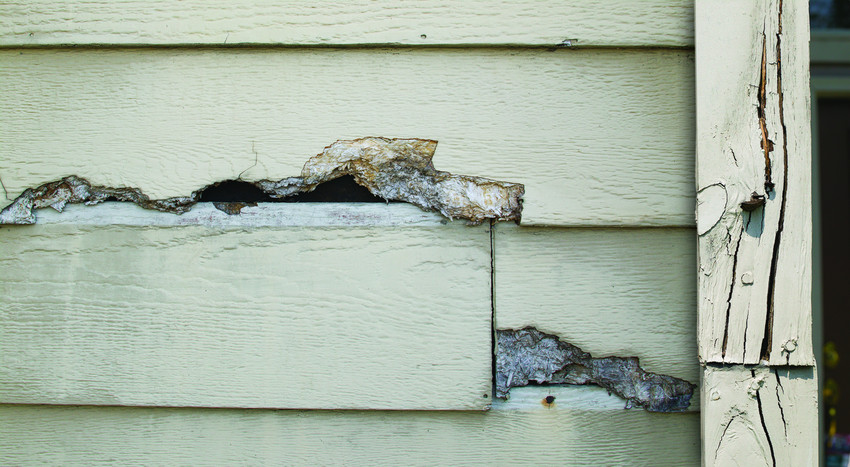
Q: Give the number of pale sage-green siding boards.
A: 5